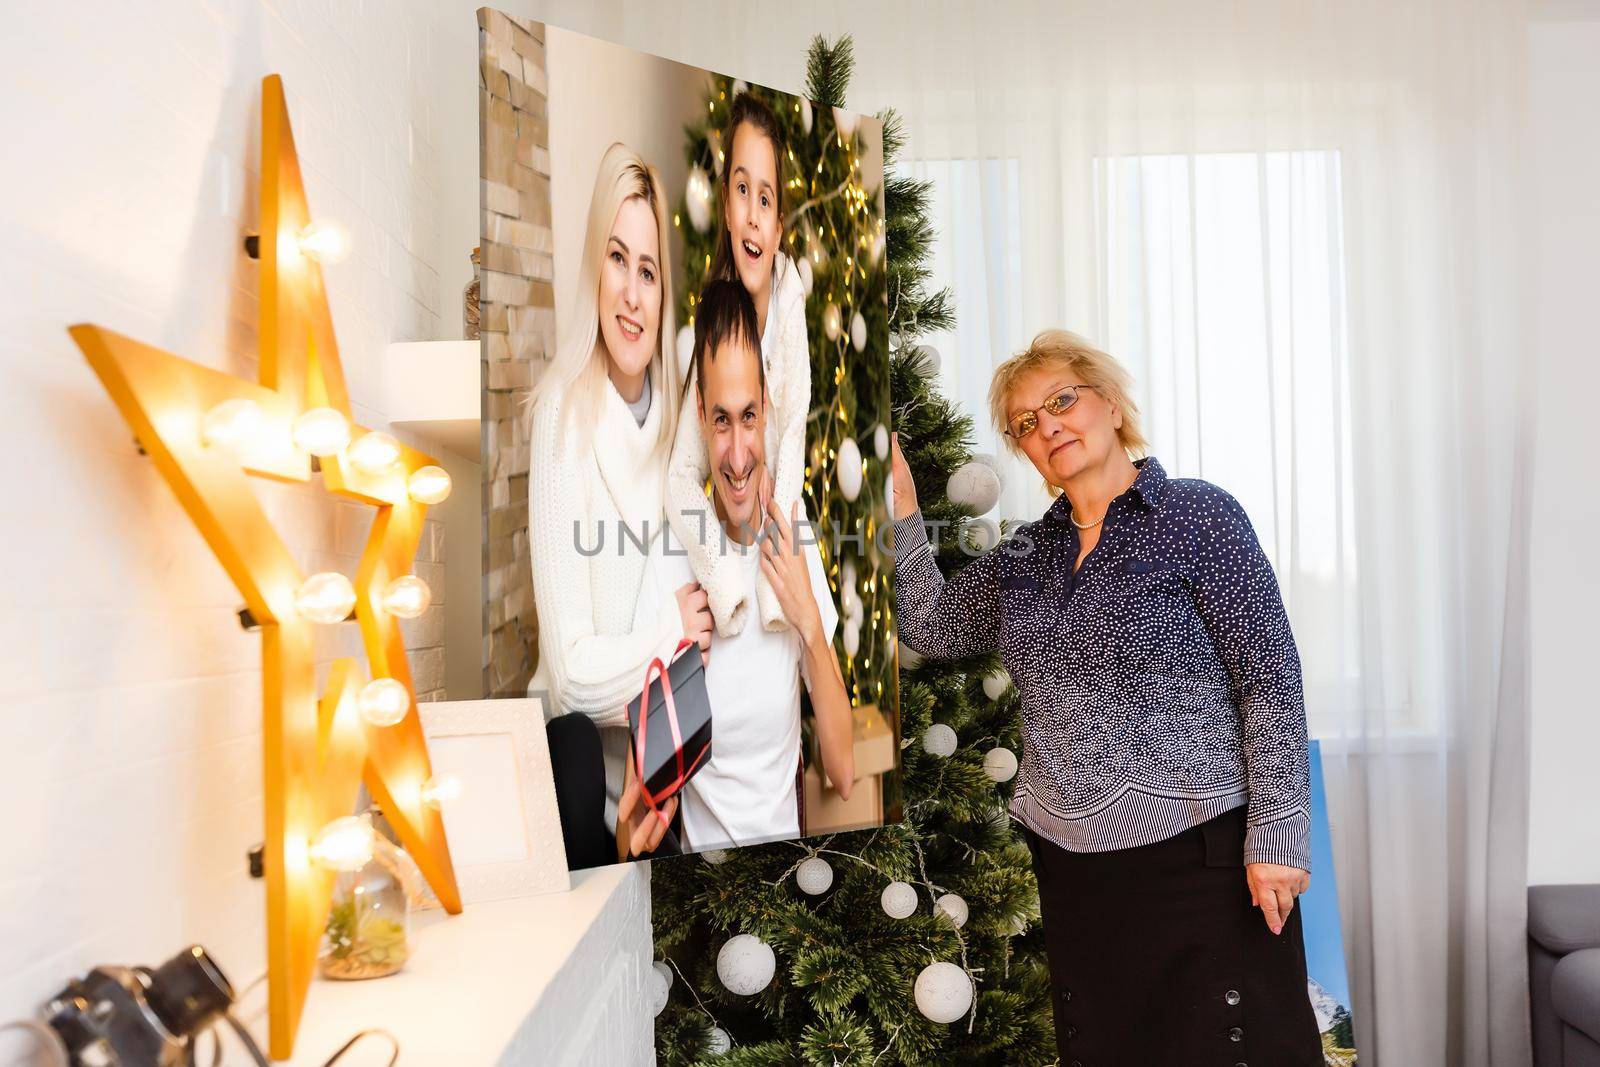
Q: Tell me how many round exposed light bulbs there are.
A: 10